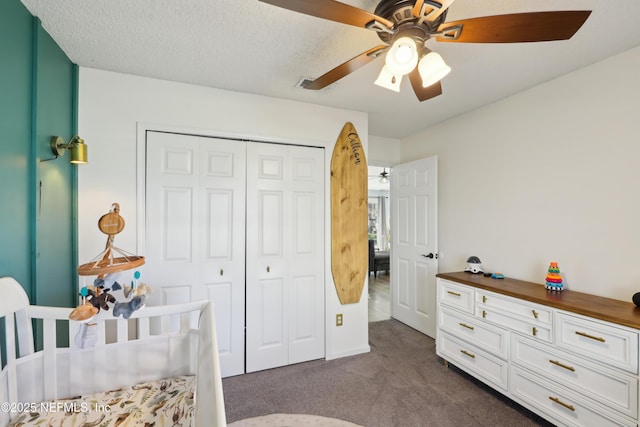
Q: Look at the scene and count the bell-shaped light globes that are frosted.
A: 3